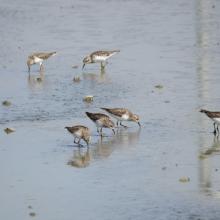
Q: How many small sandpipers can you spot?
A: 6